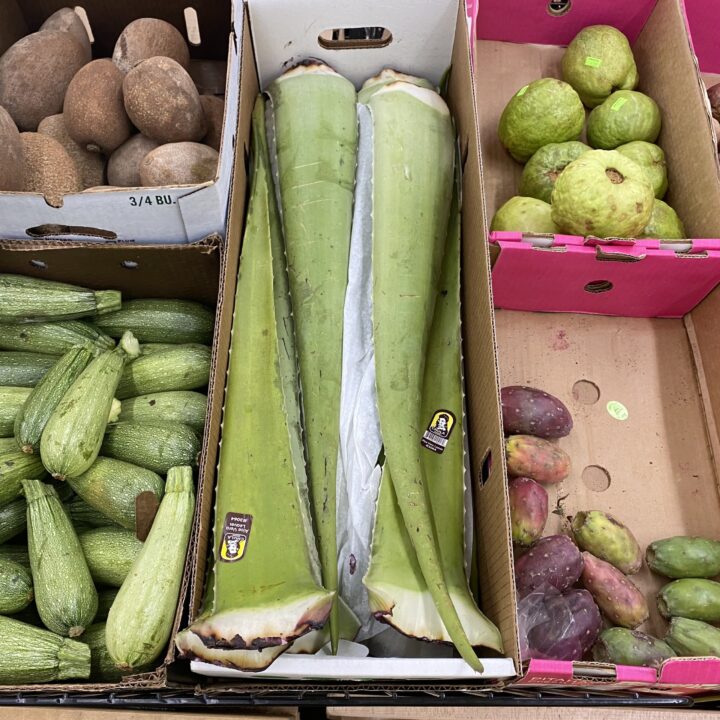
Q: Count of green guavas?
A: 8